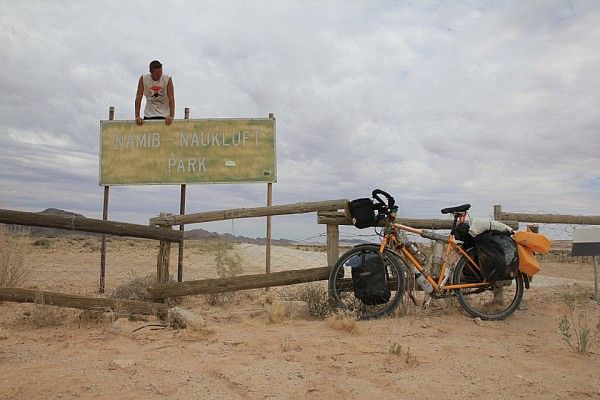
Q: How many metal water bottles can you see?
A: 2